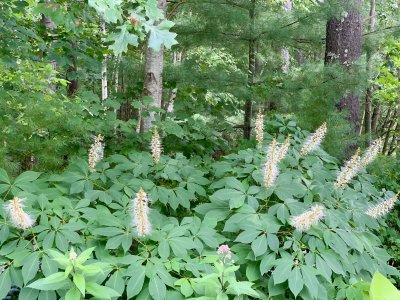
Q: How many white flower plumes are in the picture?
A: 12